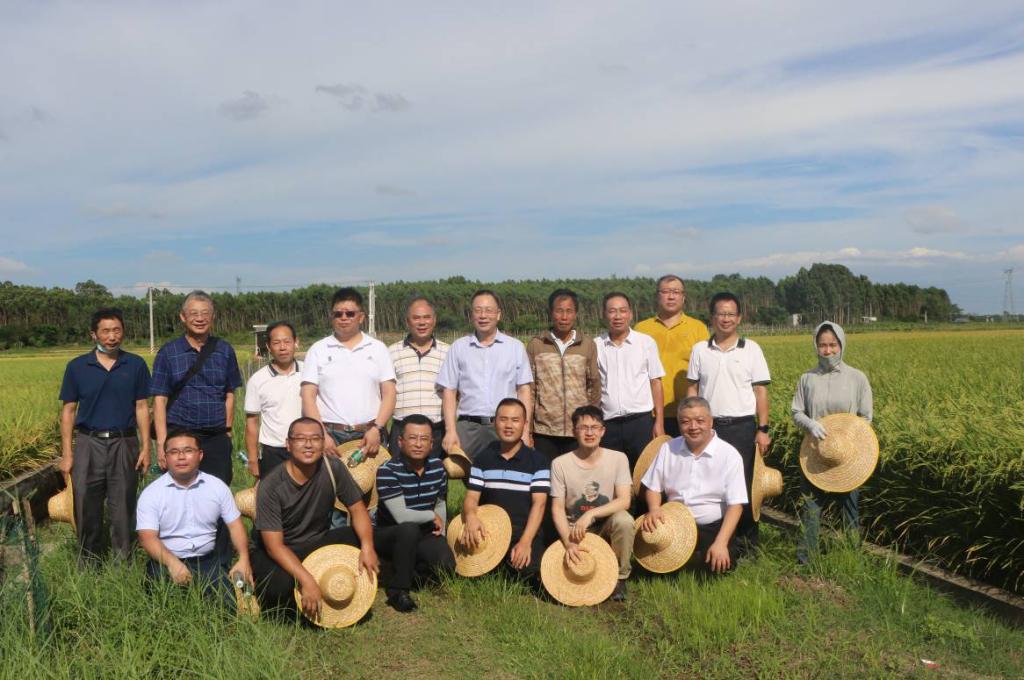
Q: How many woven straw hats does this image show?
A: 12